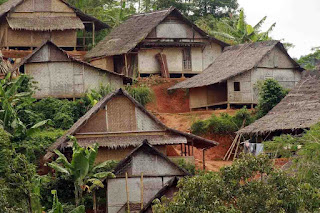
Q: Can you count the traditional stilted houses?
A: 7